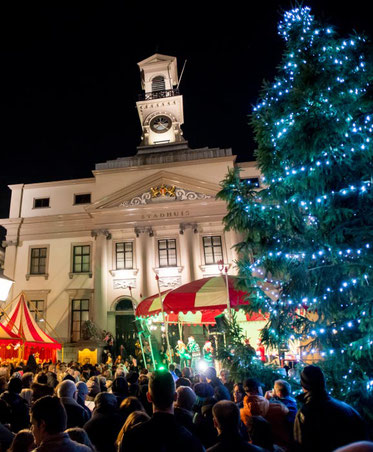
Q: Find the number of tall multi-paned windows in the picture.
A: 7